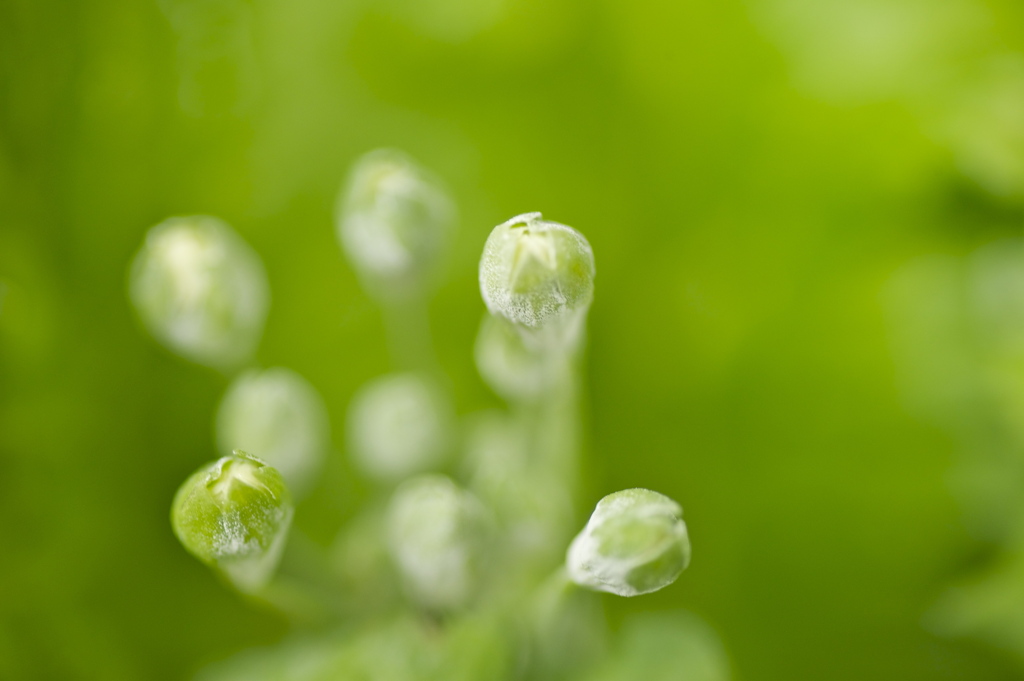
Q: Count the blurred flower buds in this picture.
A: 6